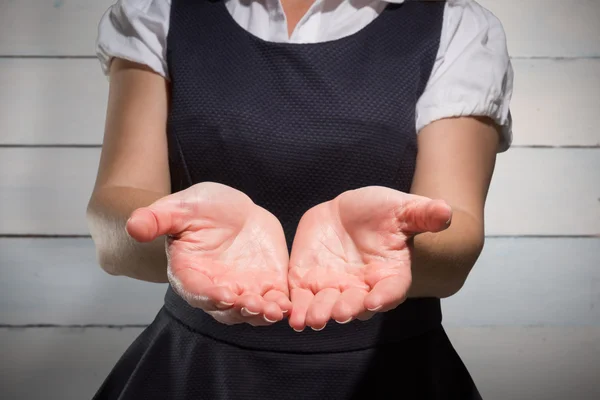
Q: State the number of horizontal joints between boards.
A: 4